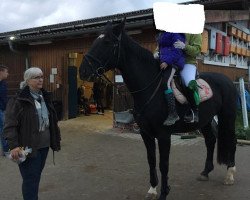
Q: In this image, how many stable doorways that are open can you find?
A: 1